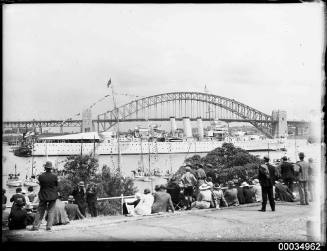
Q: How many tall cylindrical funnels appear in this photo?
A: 3